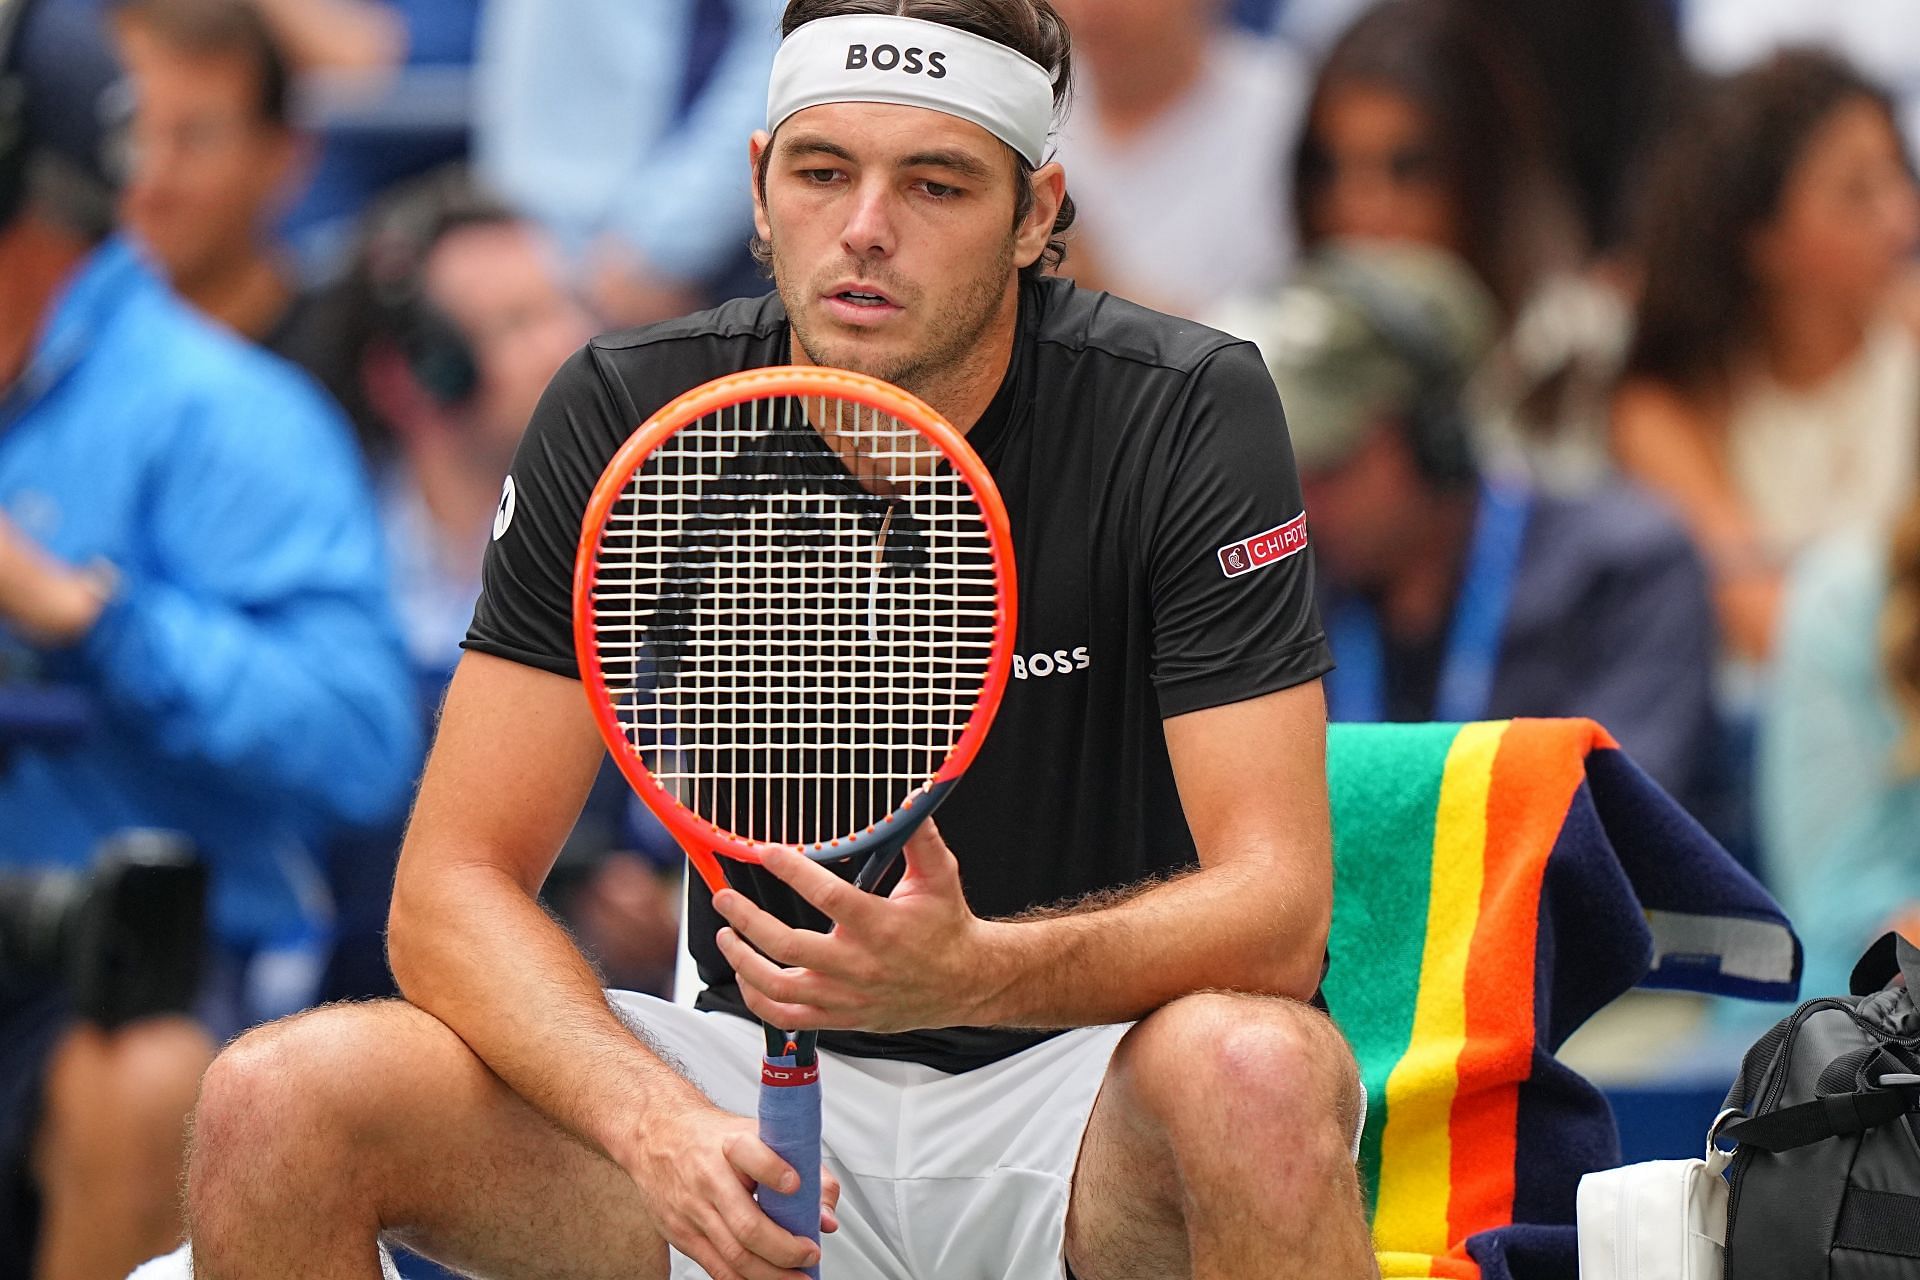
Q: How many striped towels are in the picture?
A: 1